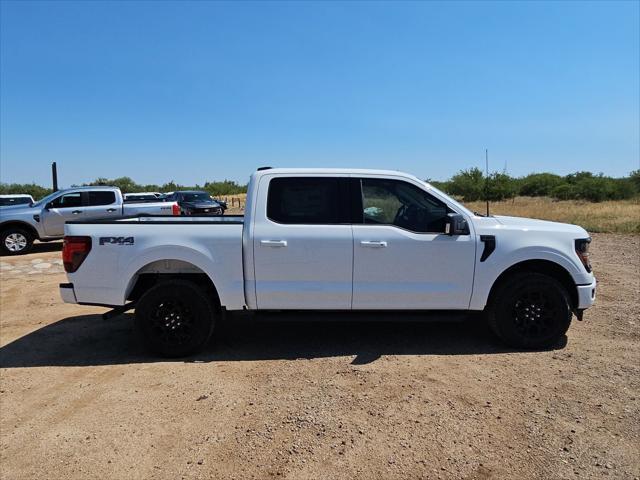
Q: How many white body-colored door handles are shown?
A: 2